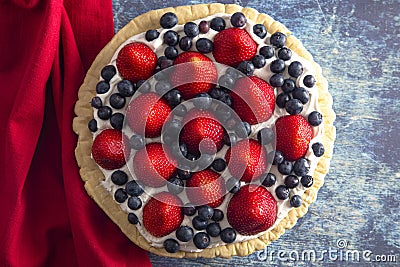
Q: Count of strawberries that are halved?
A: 0